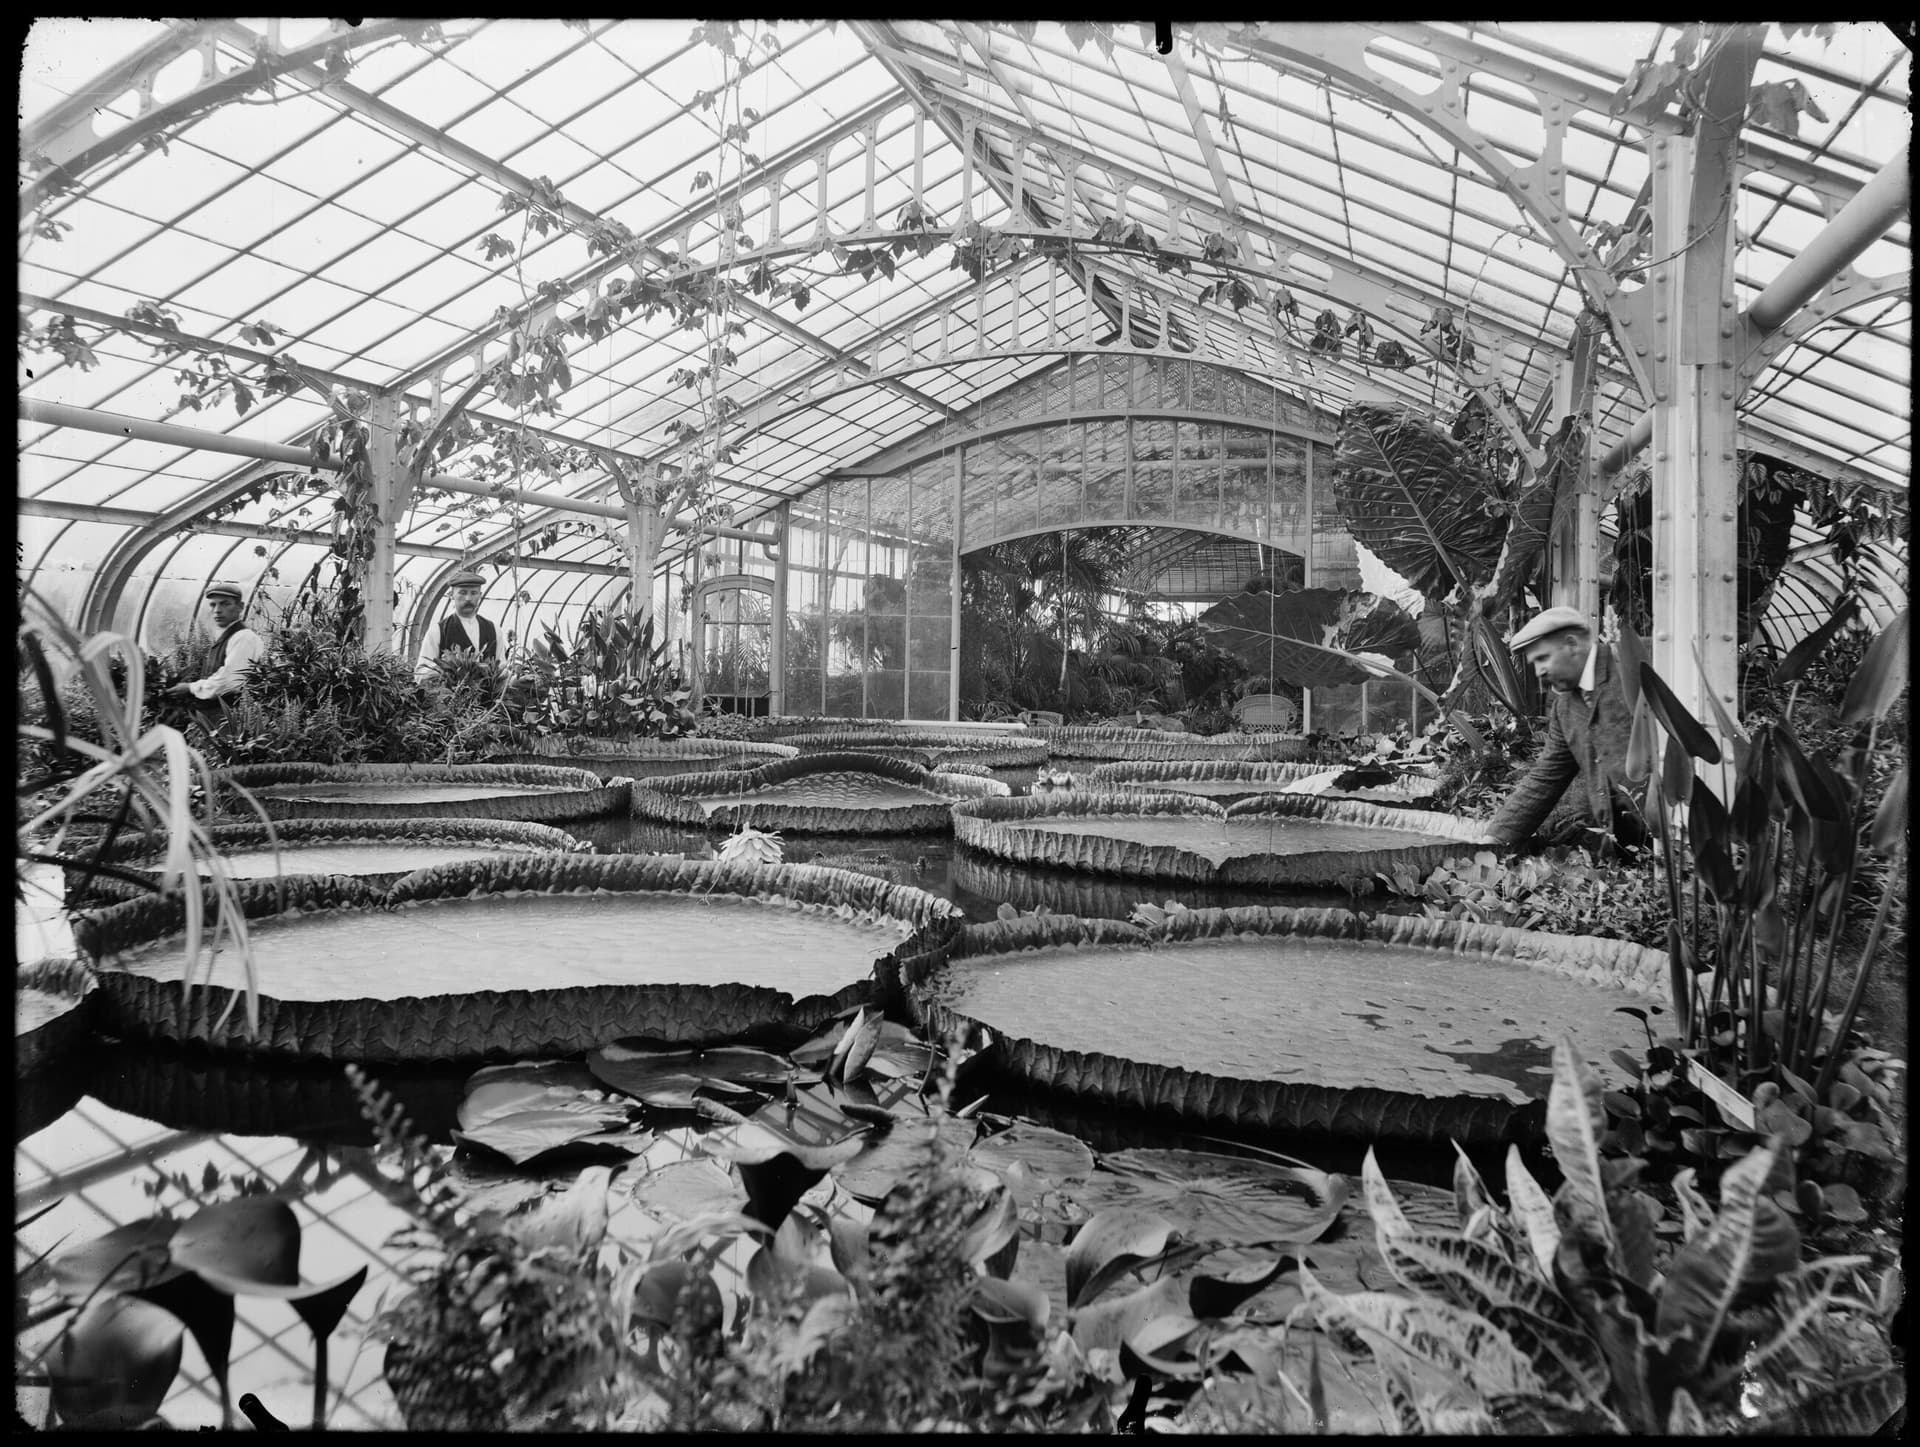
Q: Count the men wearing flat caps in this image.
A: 3